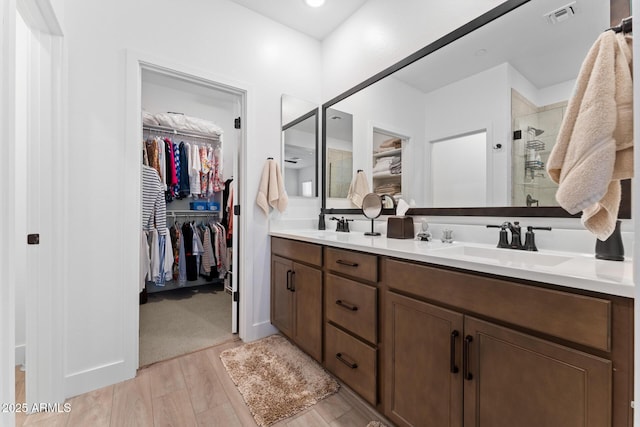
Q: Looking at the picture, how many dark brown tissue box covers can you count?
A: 1